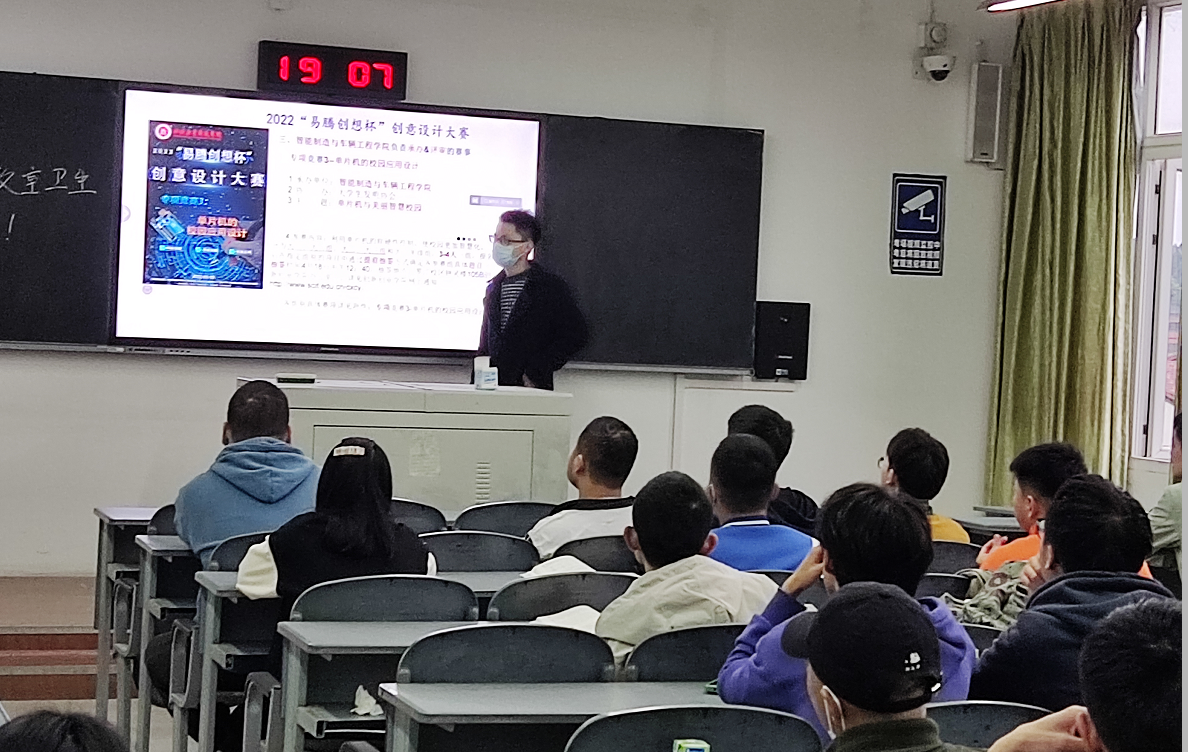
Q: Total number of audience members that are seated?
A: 14